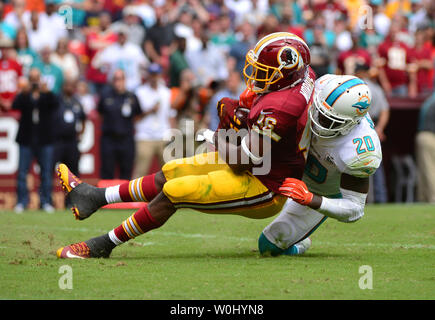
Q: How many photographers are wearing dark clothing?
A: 1